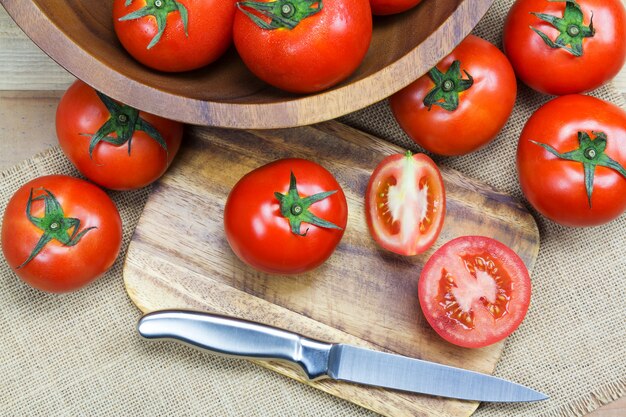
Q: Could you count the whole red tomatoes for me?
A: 9